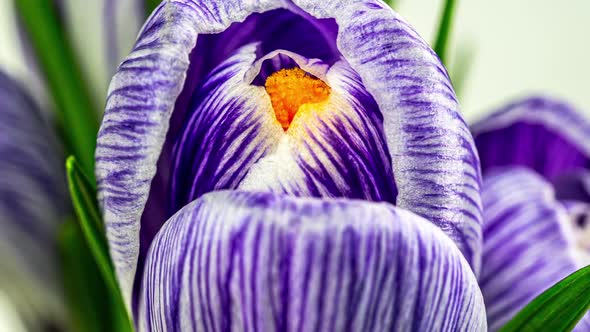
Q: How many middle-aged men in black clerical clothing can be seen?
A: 0